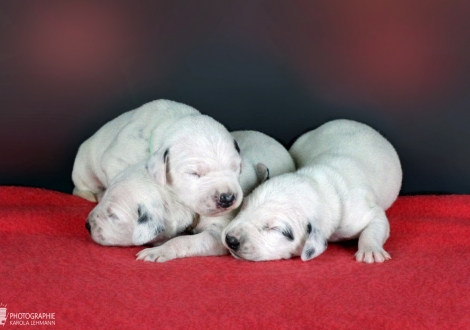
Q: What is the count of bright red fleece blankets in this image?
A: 1